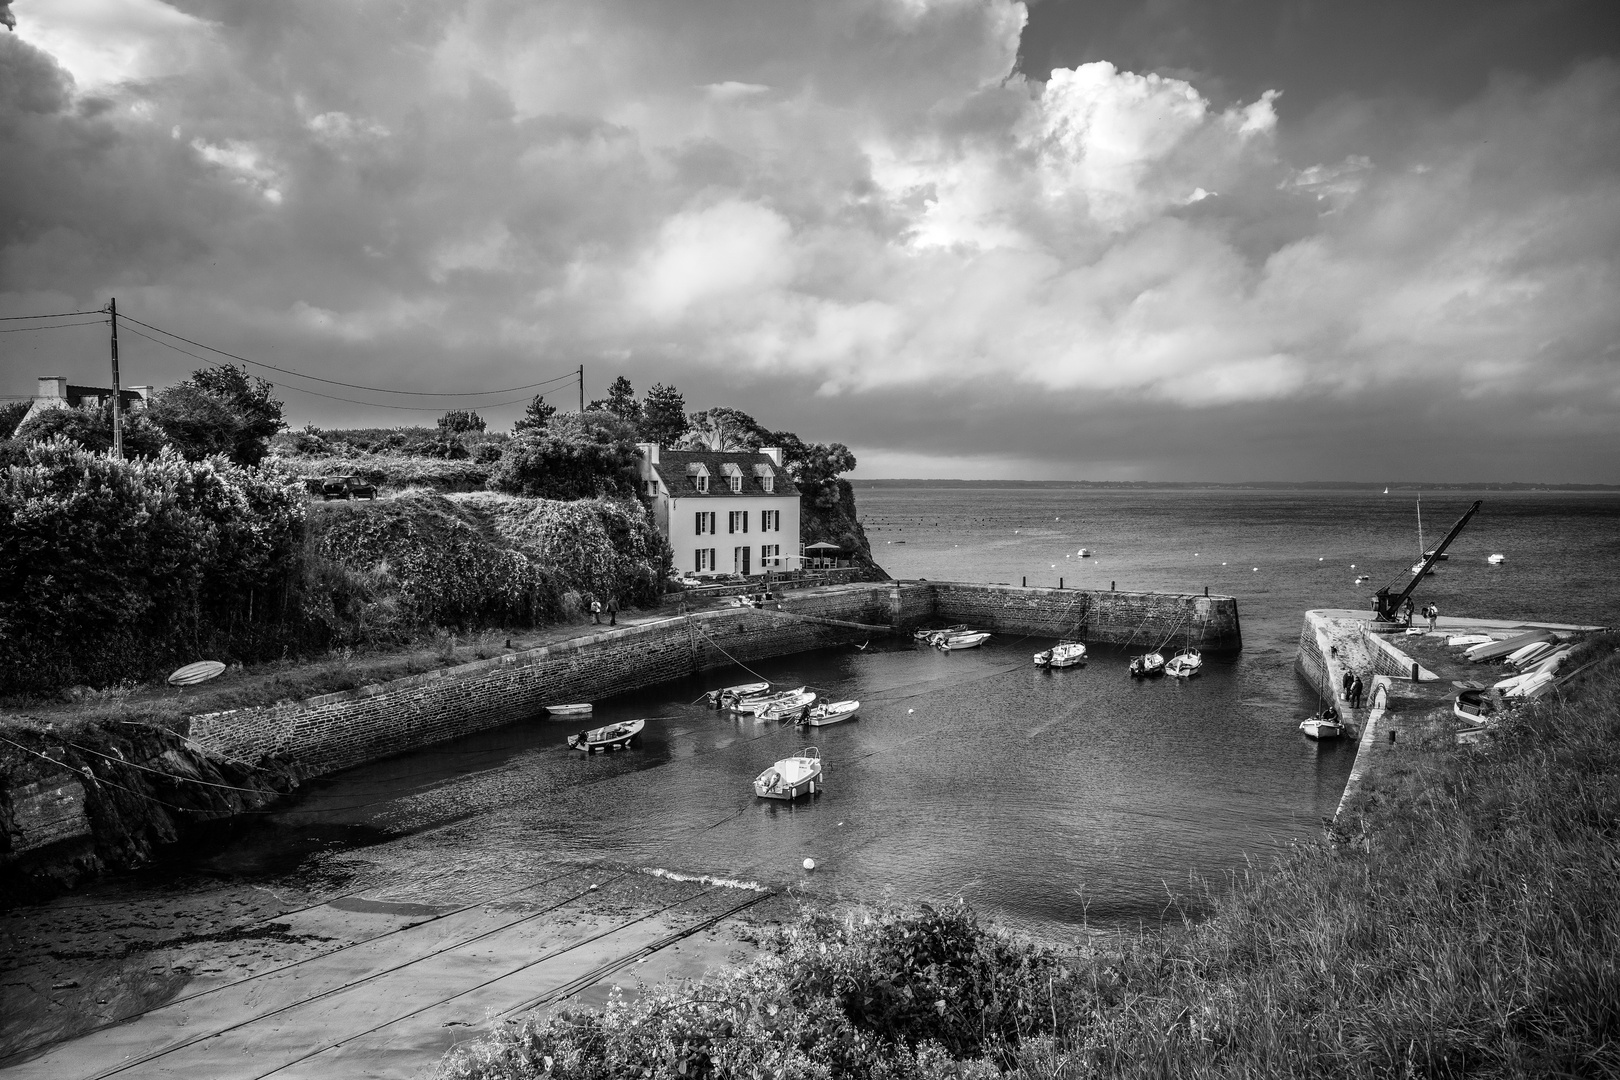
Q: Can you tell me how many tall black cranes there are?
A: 1